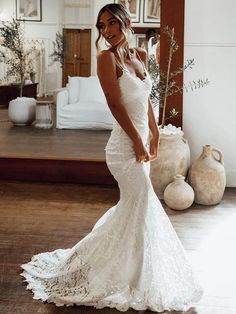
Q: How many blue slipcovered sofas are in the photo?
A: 0